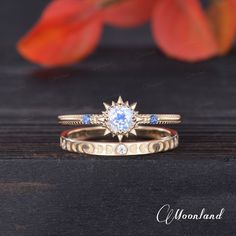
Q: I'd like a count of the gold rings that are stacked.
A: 2